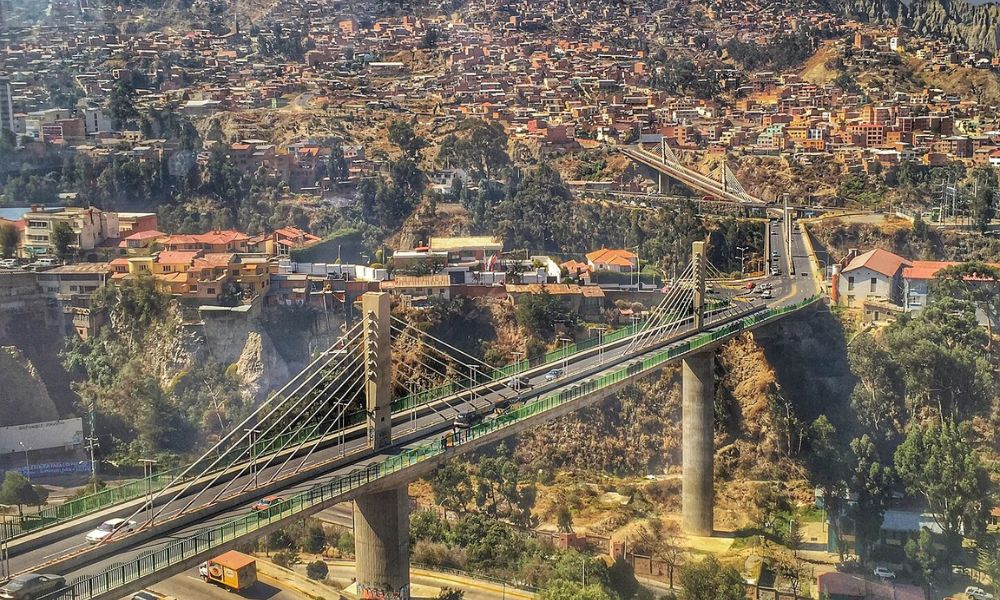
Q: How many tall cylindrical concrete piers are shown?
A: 2